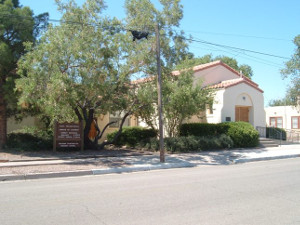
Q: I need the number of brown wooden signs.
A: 1